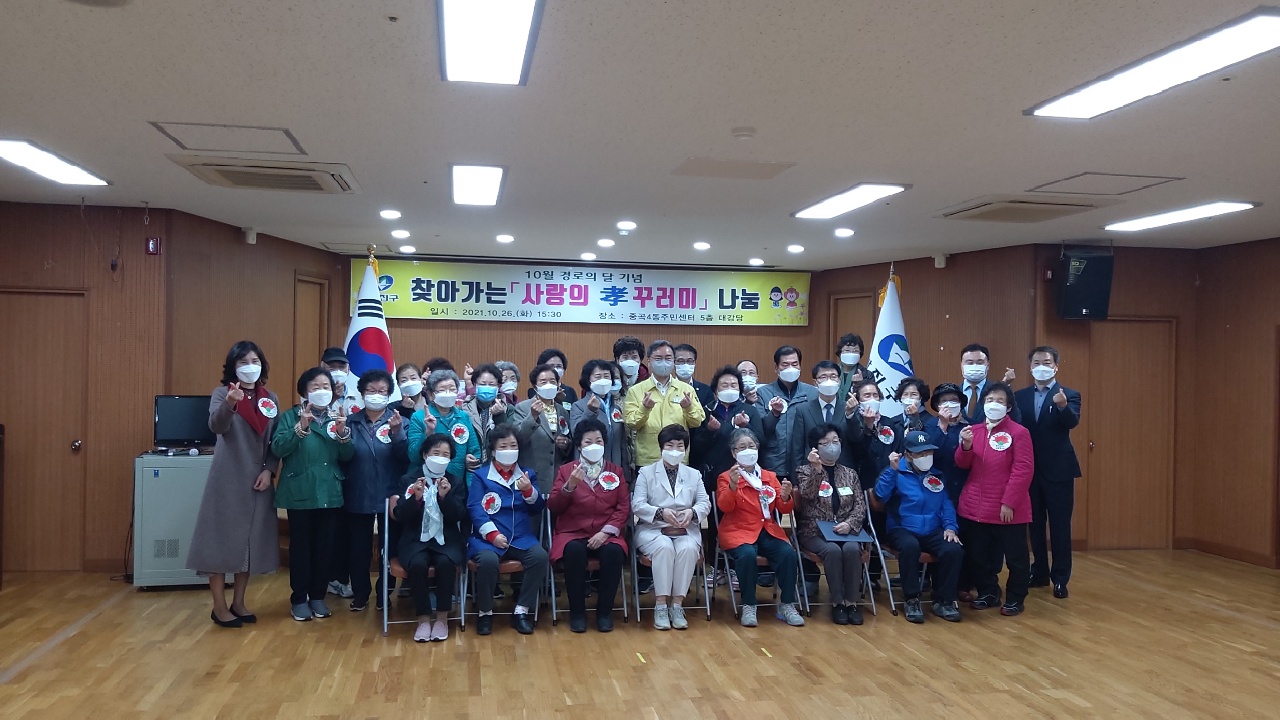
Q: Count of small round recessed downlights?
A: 11